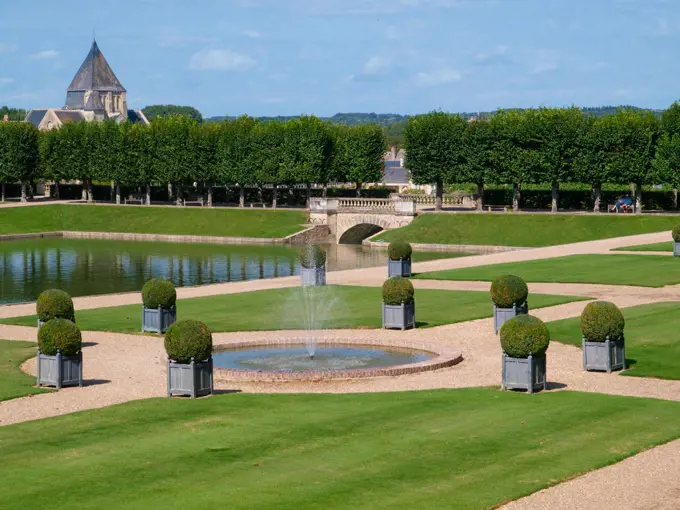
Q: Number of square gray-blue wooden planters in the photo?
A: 11